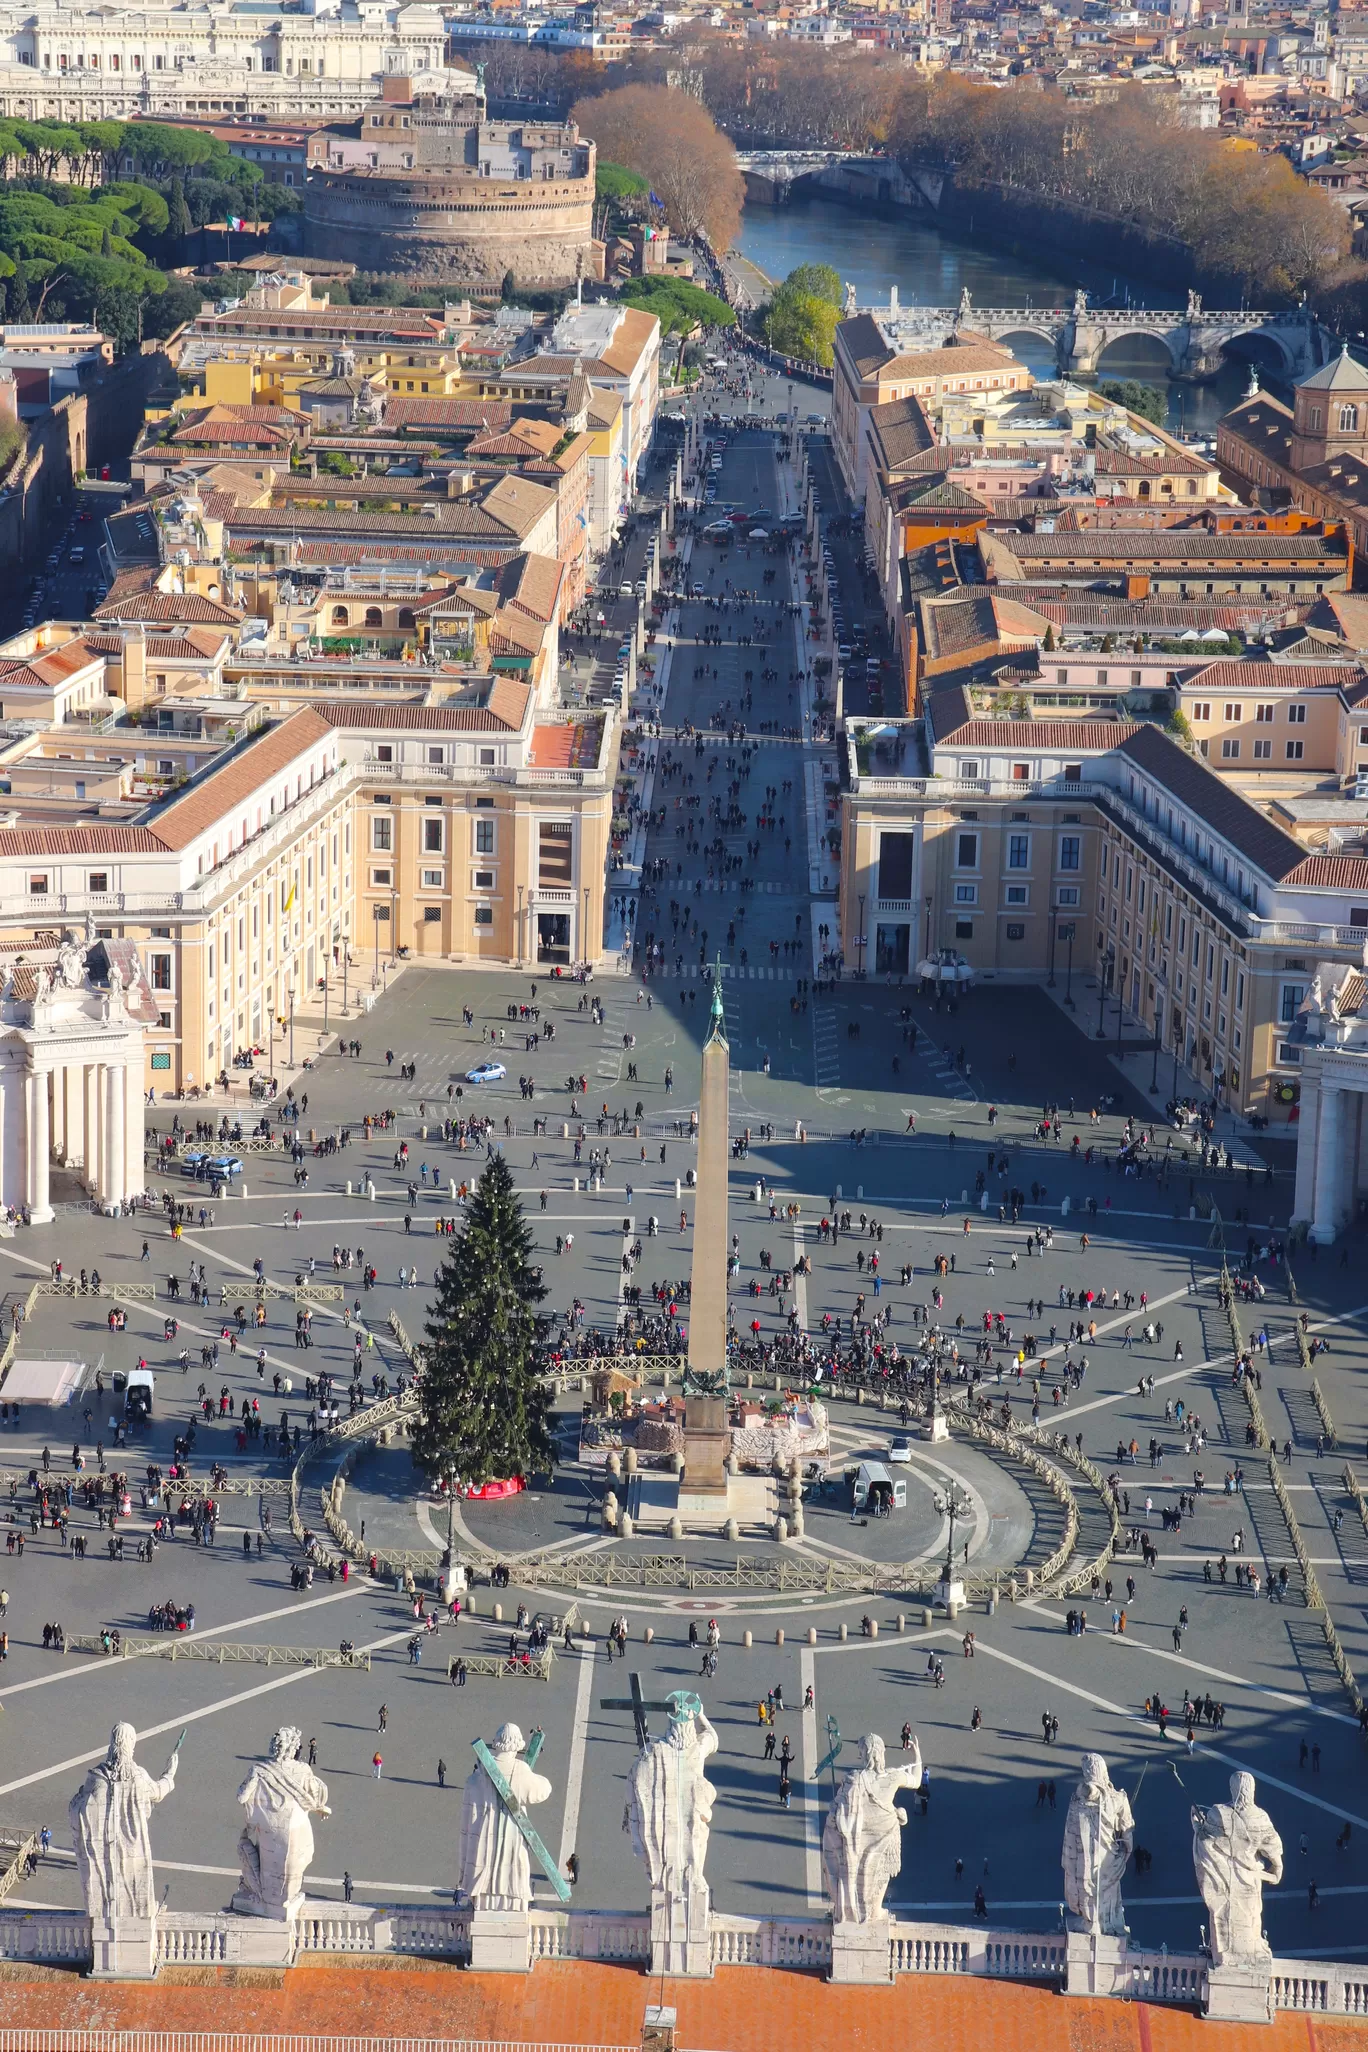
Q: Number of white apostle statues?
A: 7